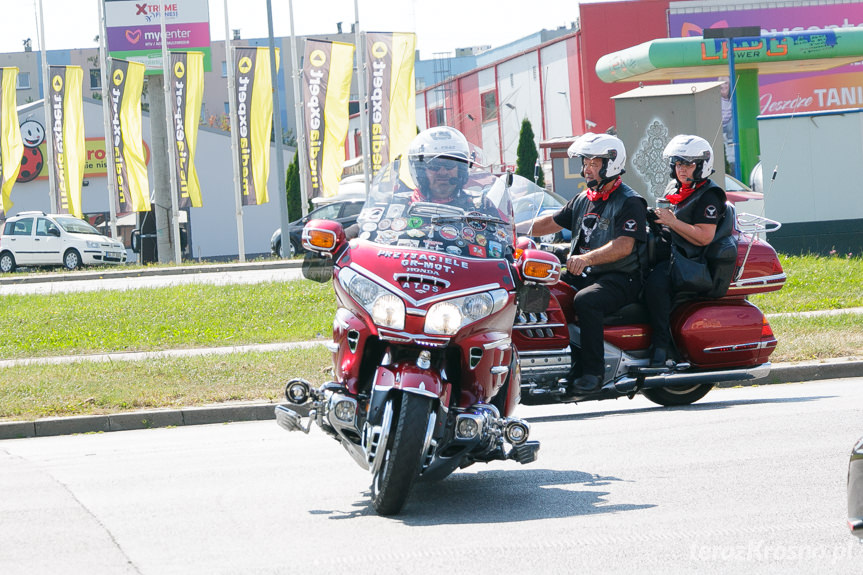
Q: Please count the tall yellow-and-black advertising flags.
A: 7